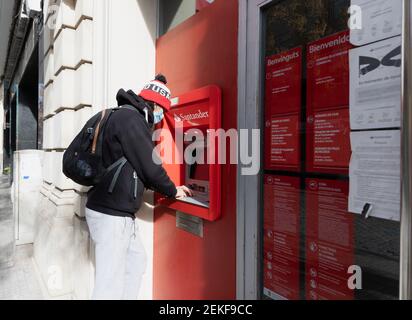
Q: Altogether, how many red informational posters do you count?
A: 4